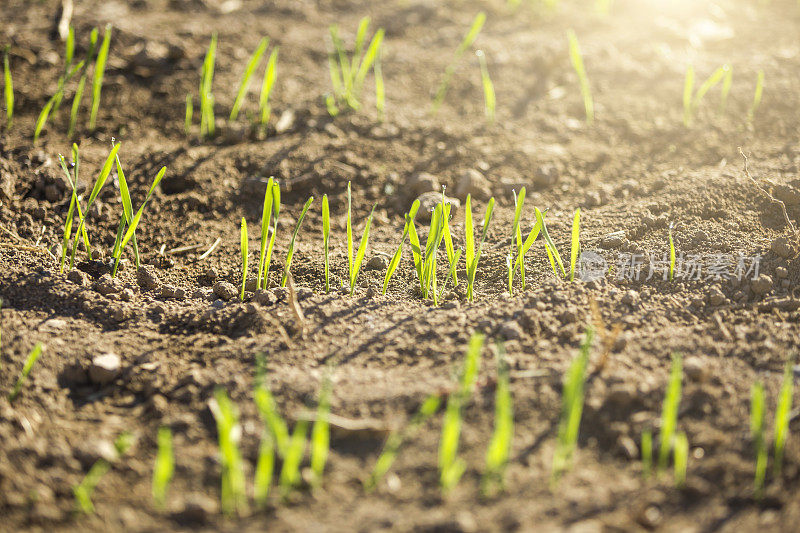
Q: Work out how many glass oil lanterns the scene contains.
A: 0